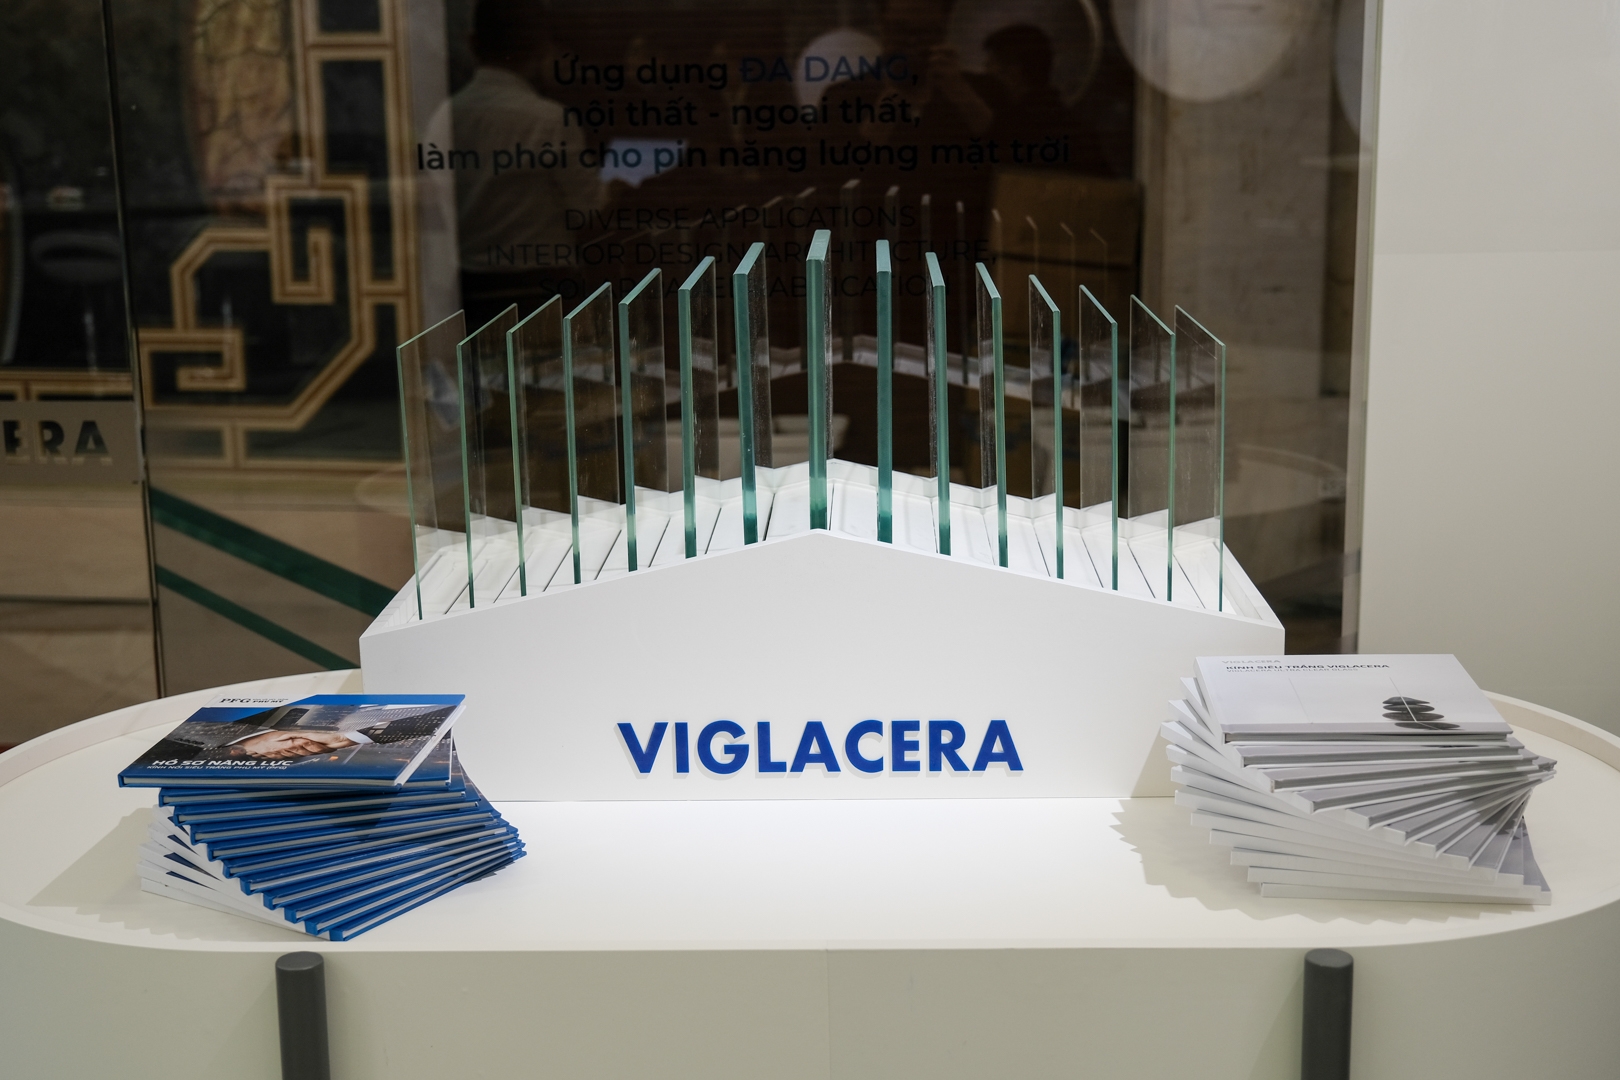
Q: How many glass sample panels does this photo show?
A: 15